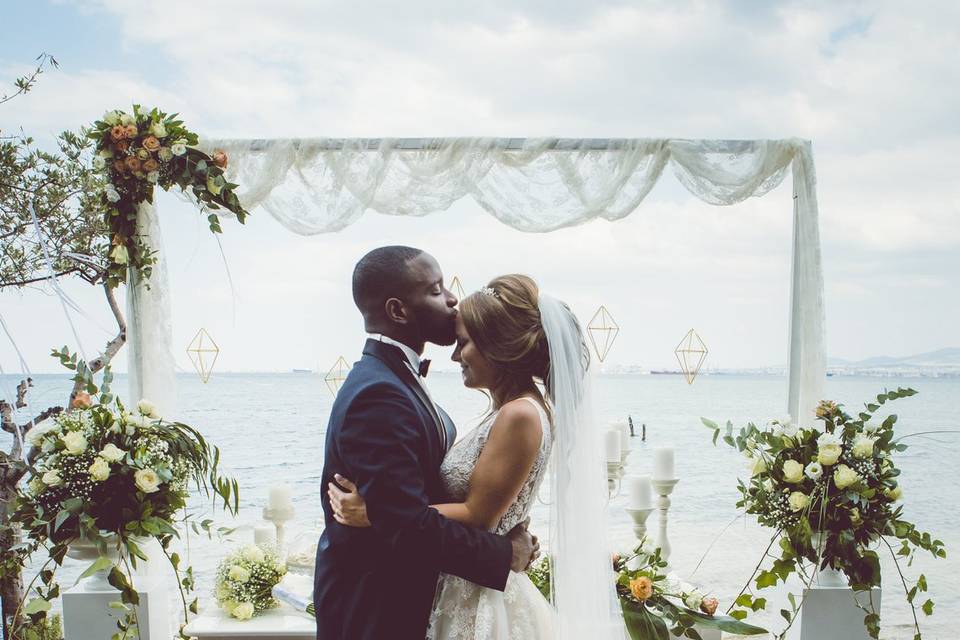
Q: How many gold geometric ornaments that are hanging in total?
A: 5